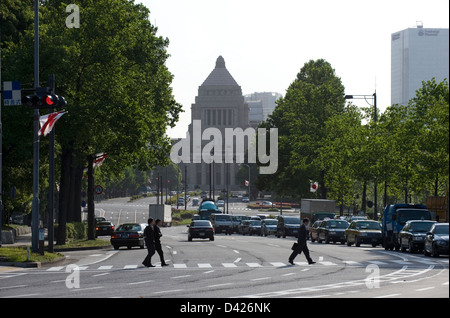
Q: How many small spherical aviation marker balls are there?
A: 0